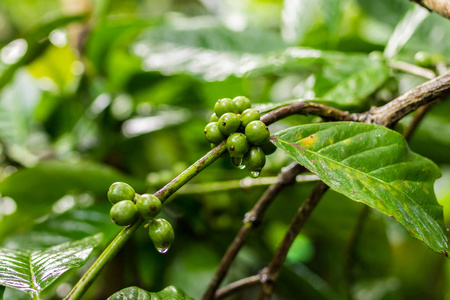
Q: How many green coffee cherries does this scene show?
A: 14